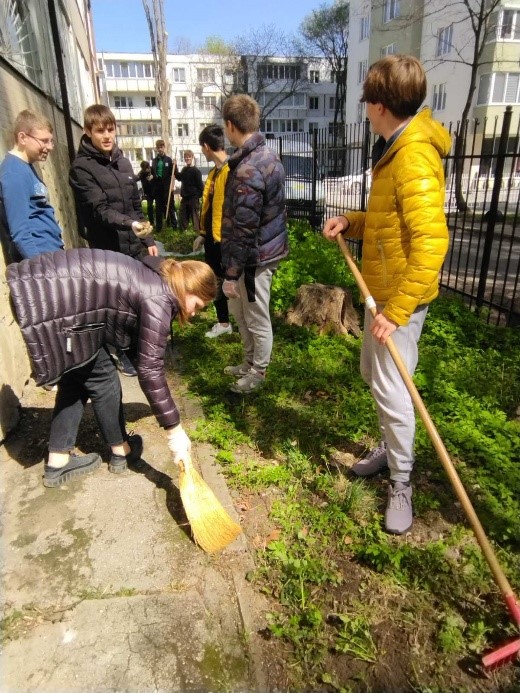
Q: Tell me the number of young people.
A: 9